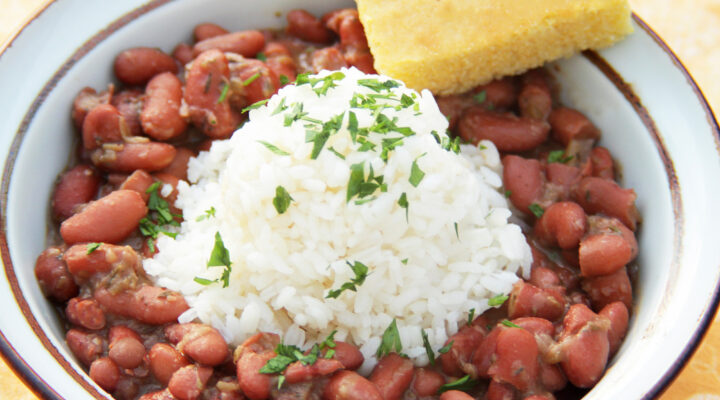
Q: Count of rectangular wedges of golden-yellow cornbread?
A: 1